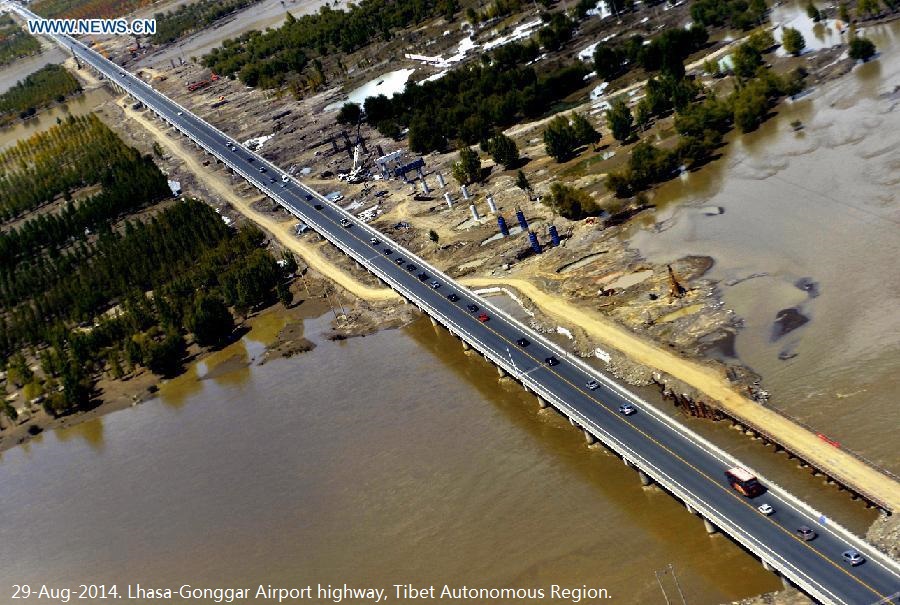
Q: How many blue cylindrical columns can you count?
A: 4